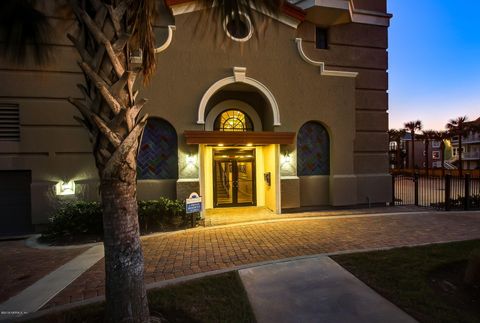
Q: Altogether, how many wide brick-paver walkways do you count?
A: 1